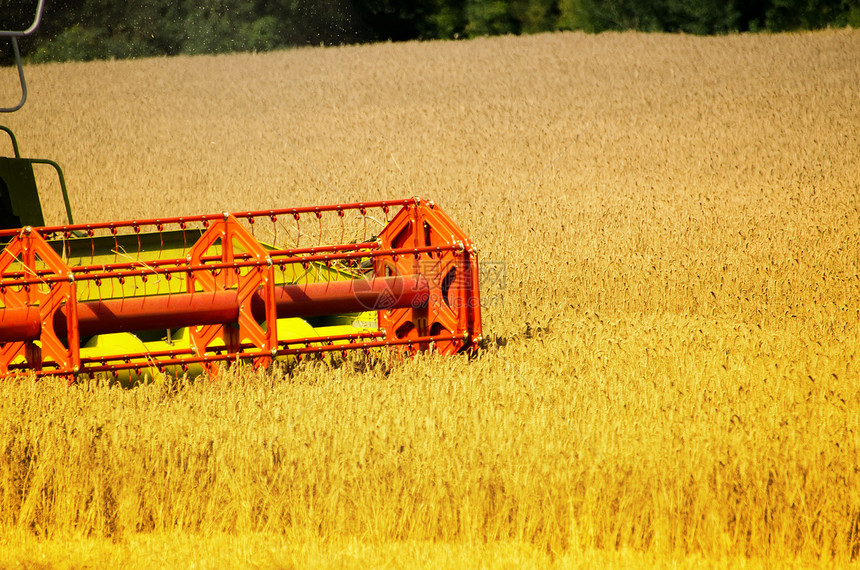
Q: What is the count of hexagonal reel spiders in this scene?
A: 3